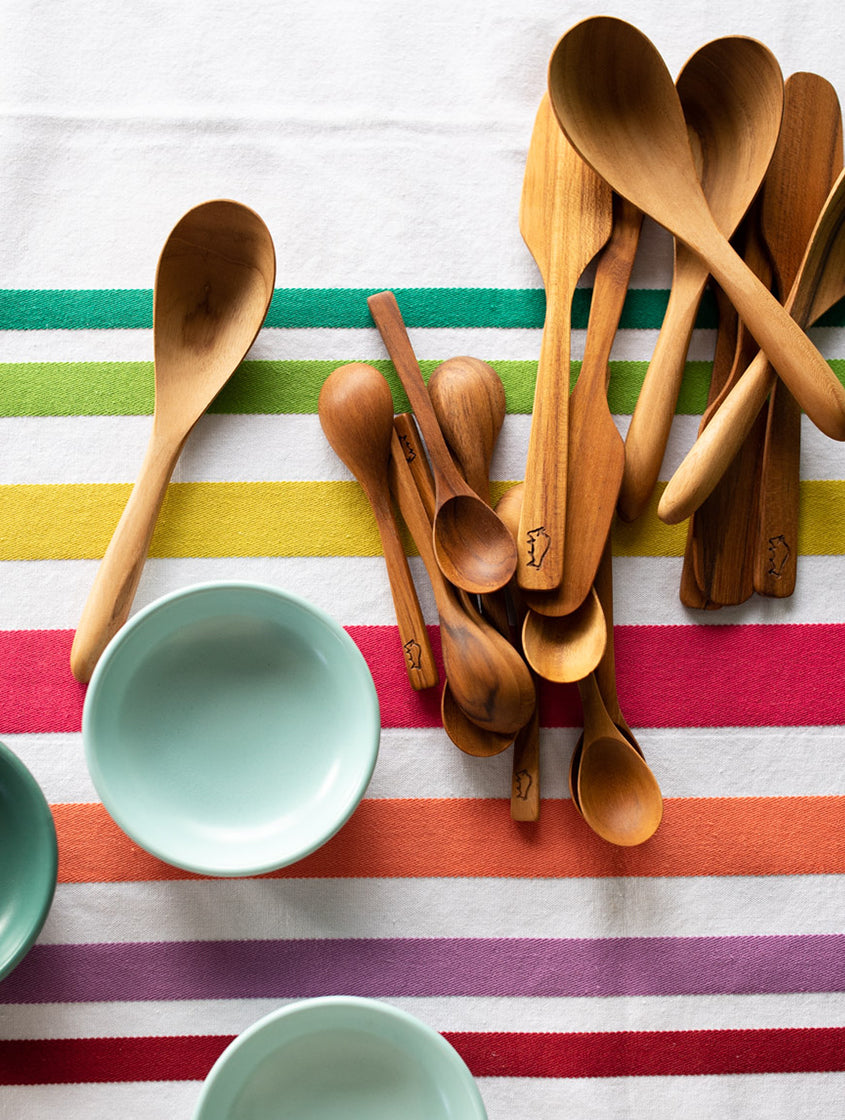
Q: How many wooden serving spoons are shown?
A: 4